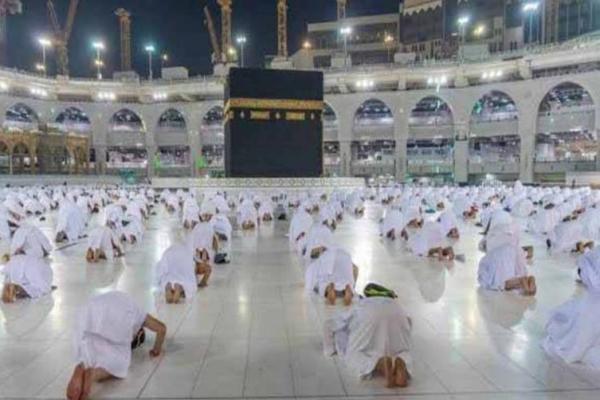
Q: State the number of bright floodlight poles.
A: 7